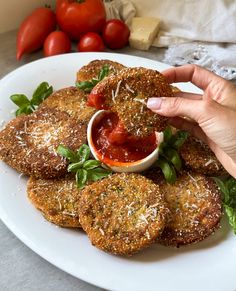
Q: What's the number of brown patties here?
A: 8